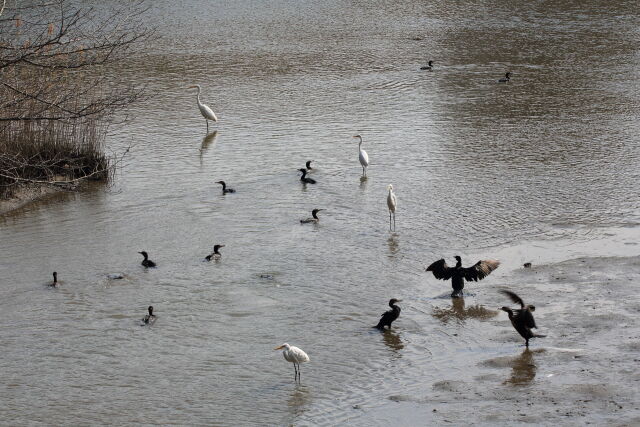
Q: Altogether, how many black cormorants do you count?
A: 13